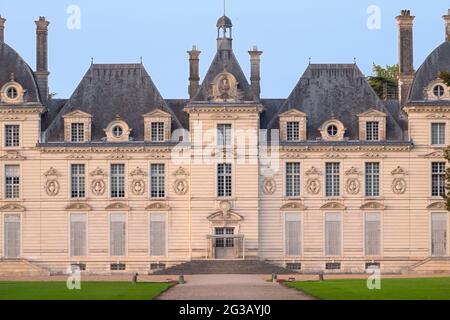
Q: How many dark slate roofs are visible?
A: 5